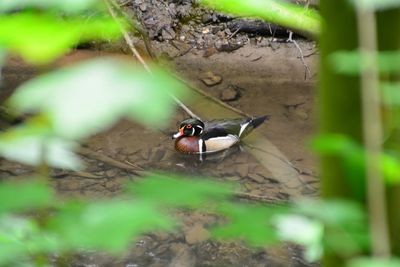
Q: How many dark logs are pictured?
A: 1